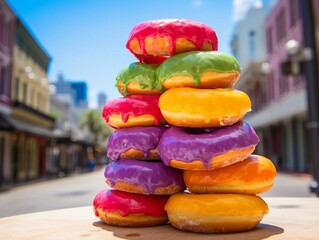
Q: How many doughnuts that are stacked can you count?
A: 11